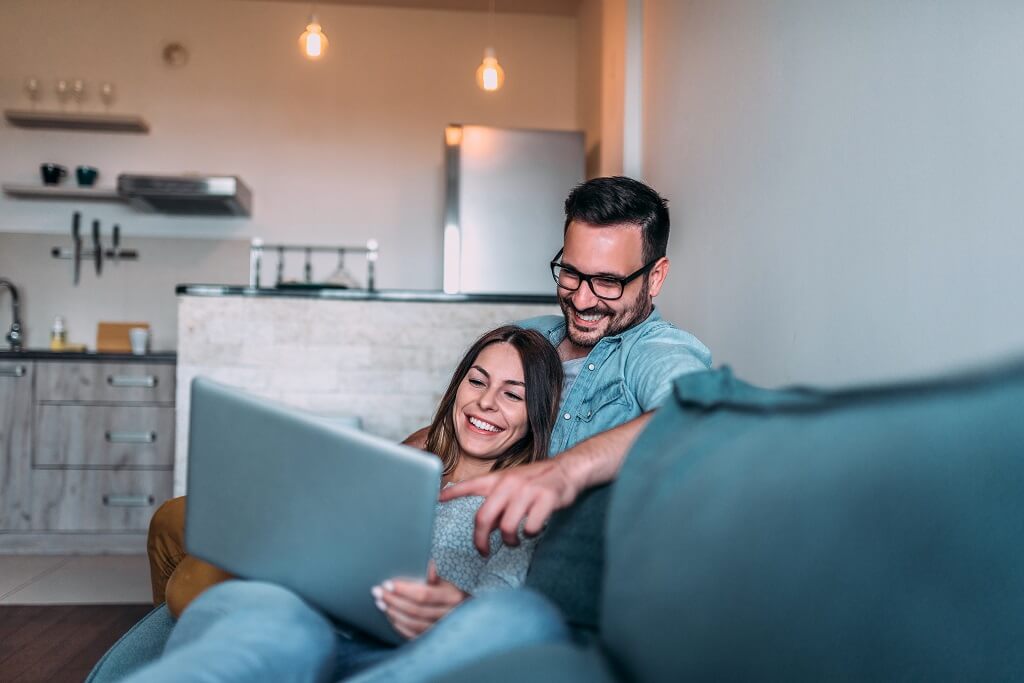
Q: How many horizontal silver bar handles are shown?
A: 4